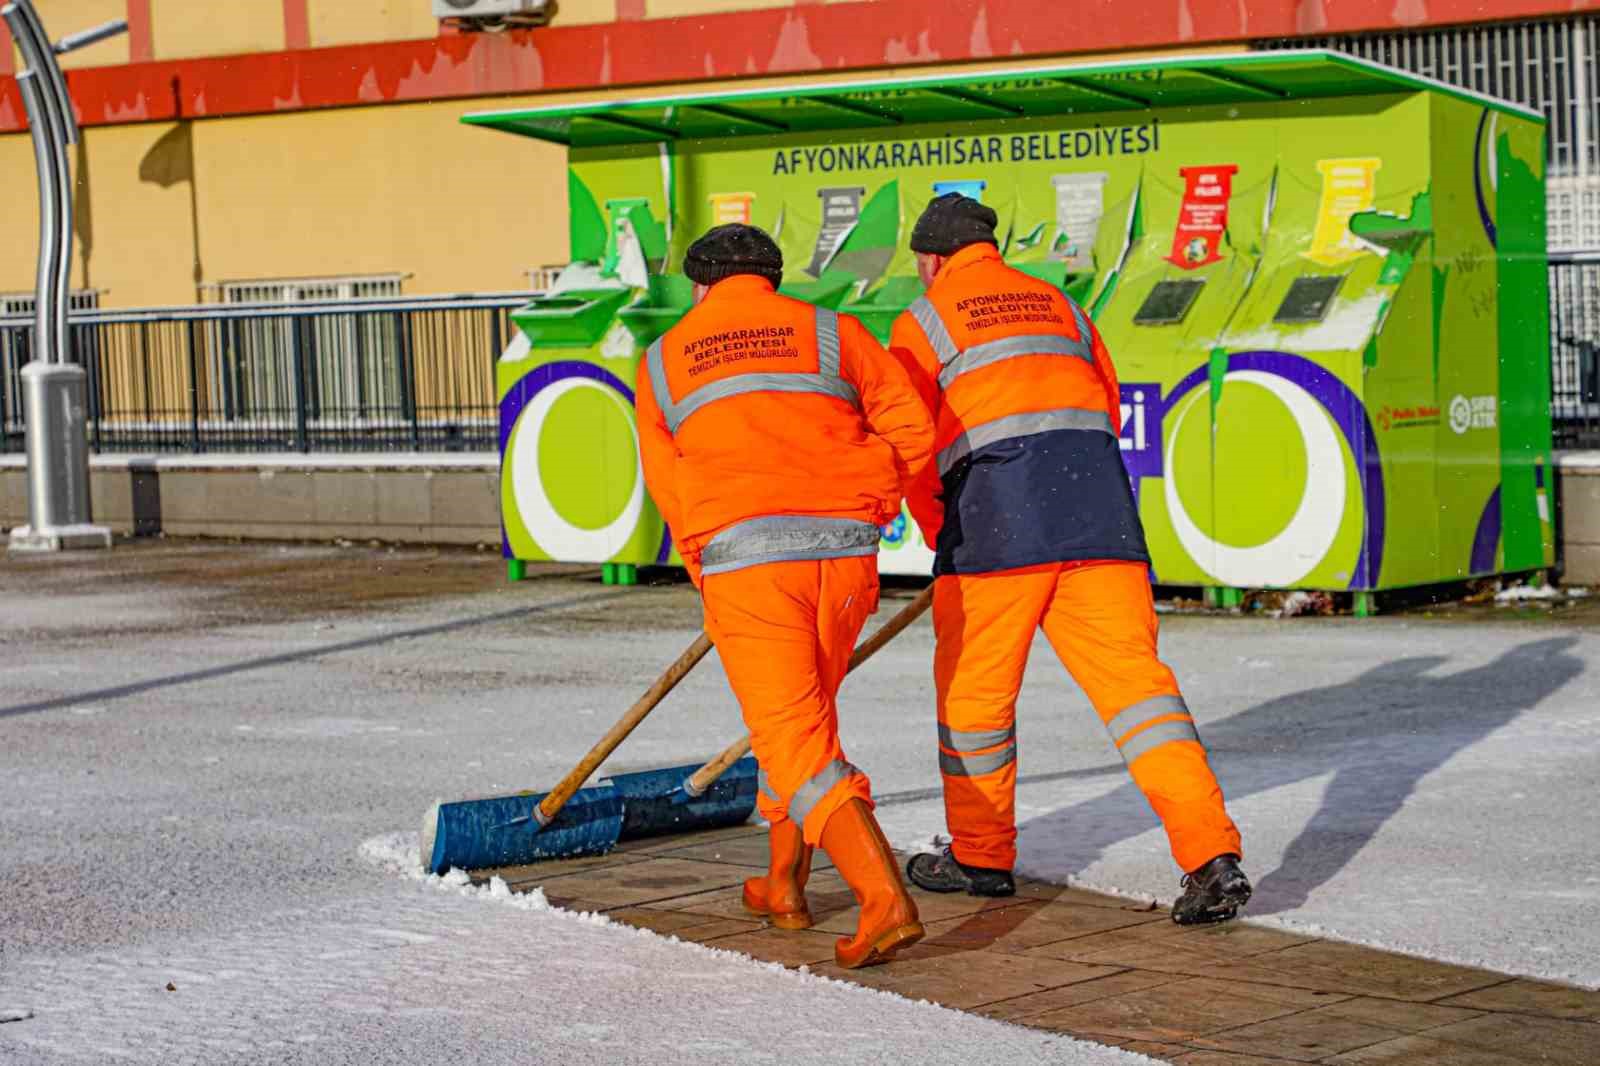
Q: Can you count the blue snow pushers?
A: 2